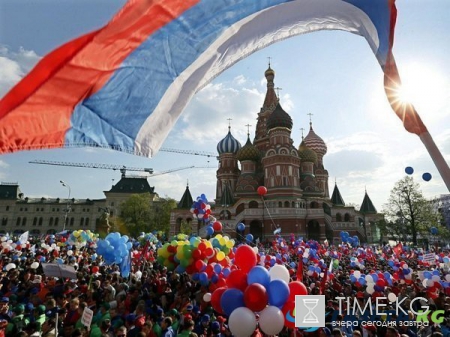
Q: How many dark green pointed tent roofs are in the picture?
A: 4